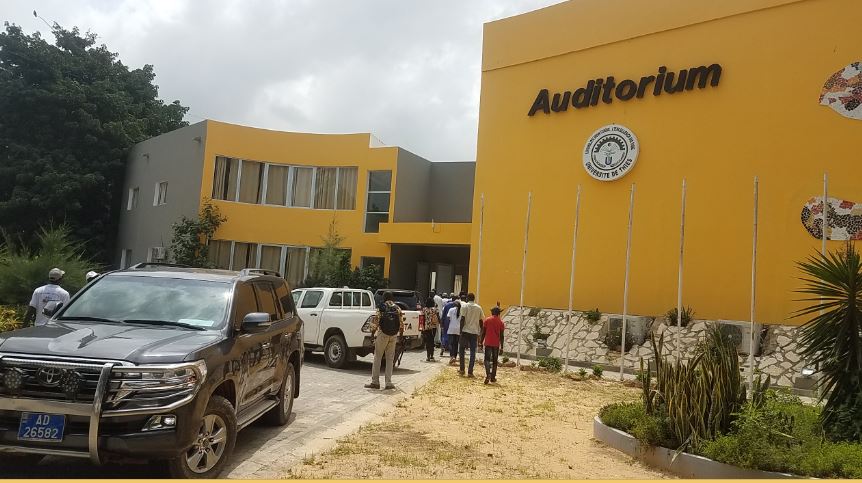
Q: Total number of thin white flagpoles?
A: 7